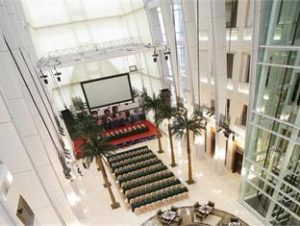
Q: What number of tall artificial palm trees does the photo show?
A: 6